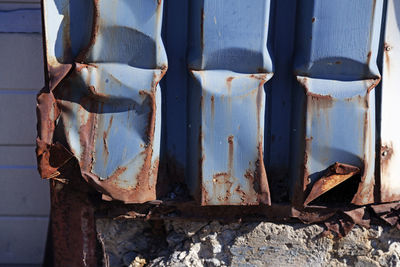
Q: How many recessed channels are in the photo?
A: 2